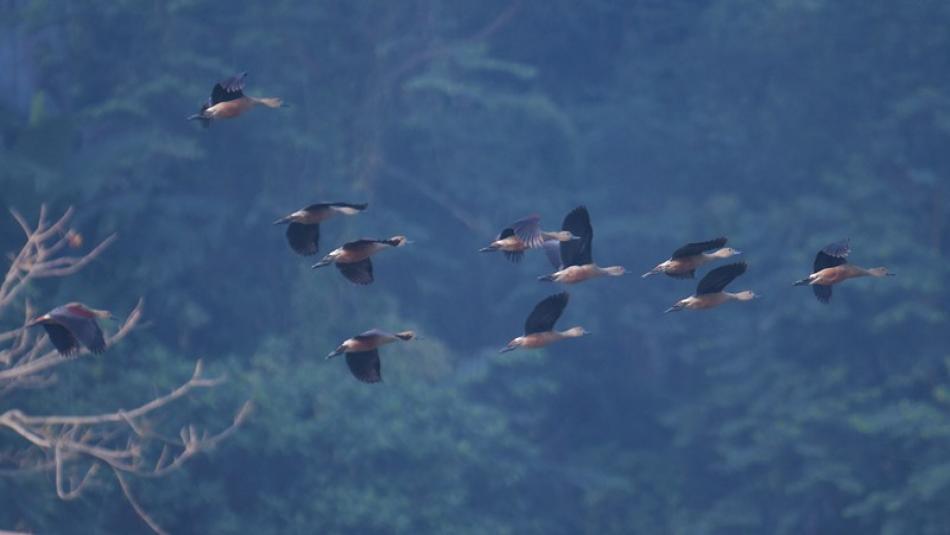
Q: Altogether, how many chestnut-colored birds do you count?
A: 11